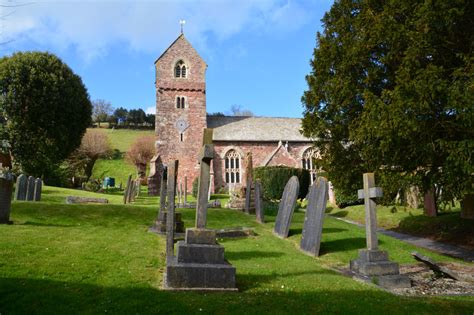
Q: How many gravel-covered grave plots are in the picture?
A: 1